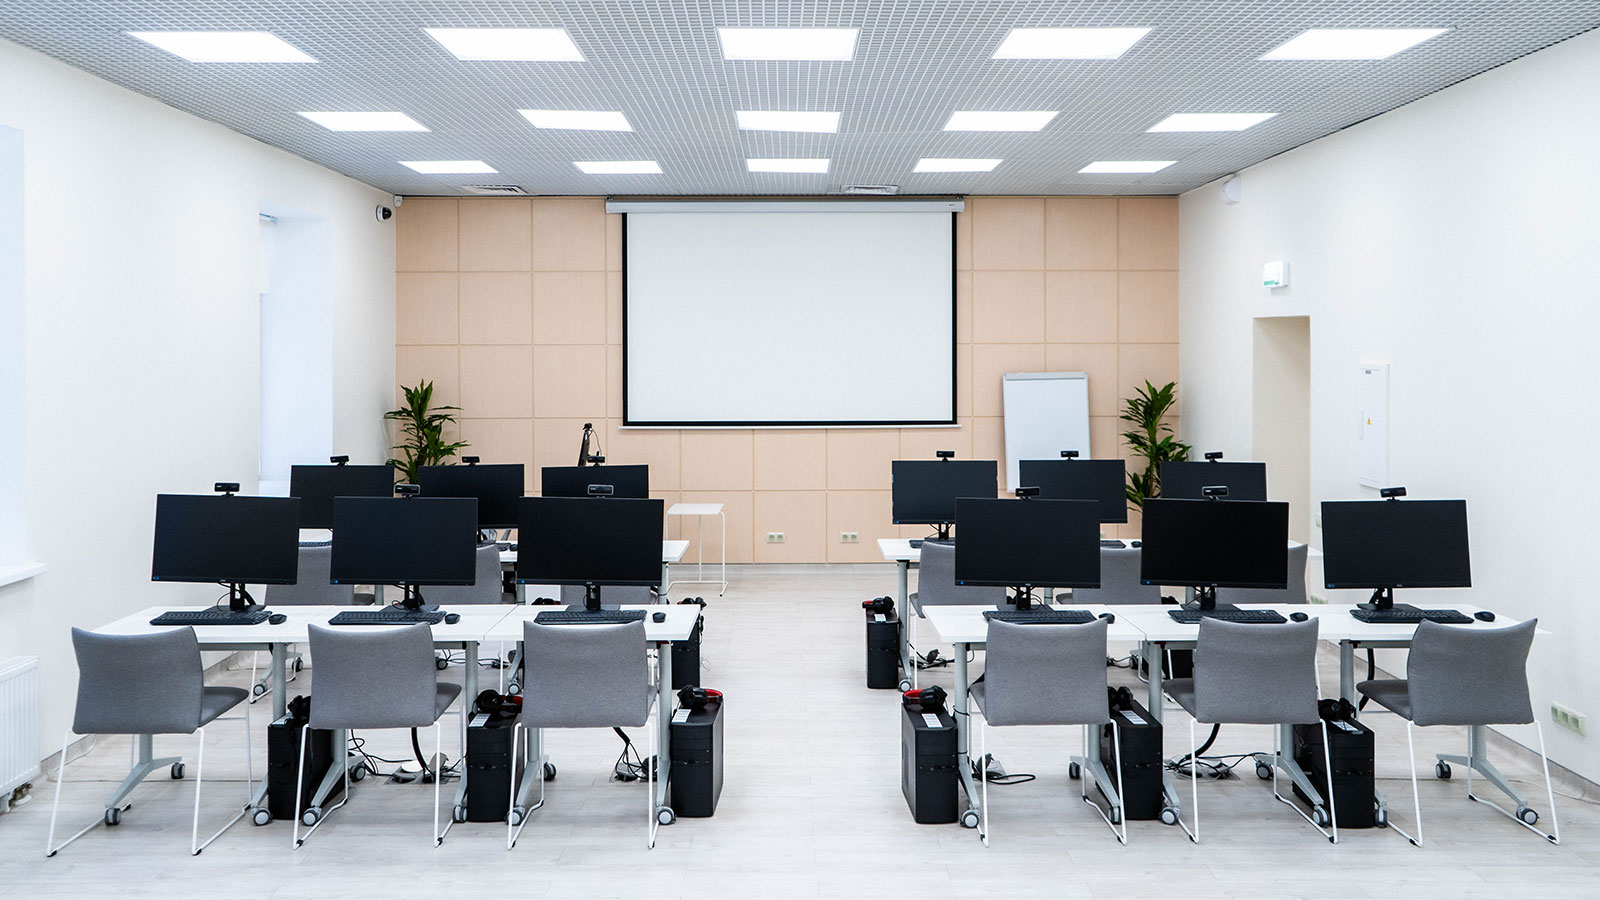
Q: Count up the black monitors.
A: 12